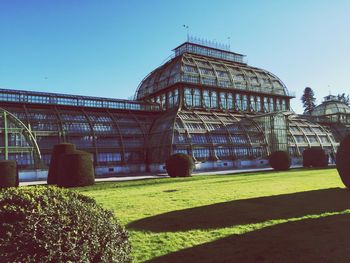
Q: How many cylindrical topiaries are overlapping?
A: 2